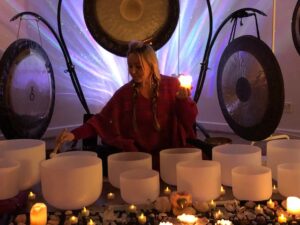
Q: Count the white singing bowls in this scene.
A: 12